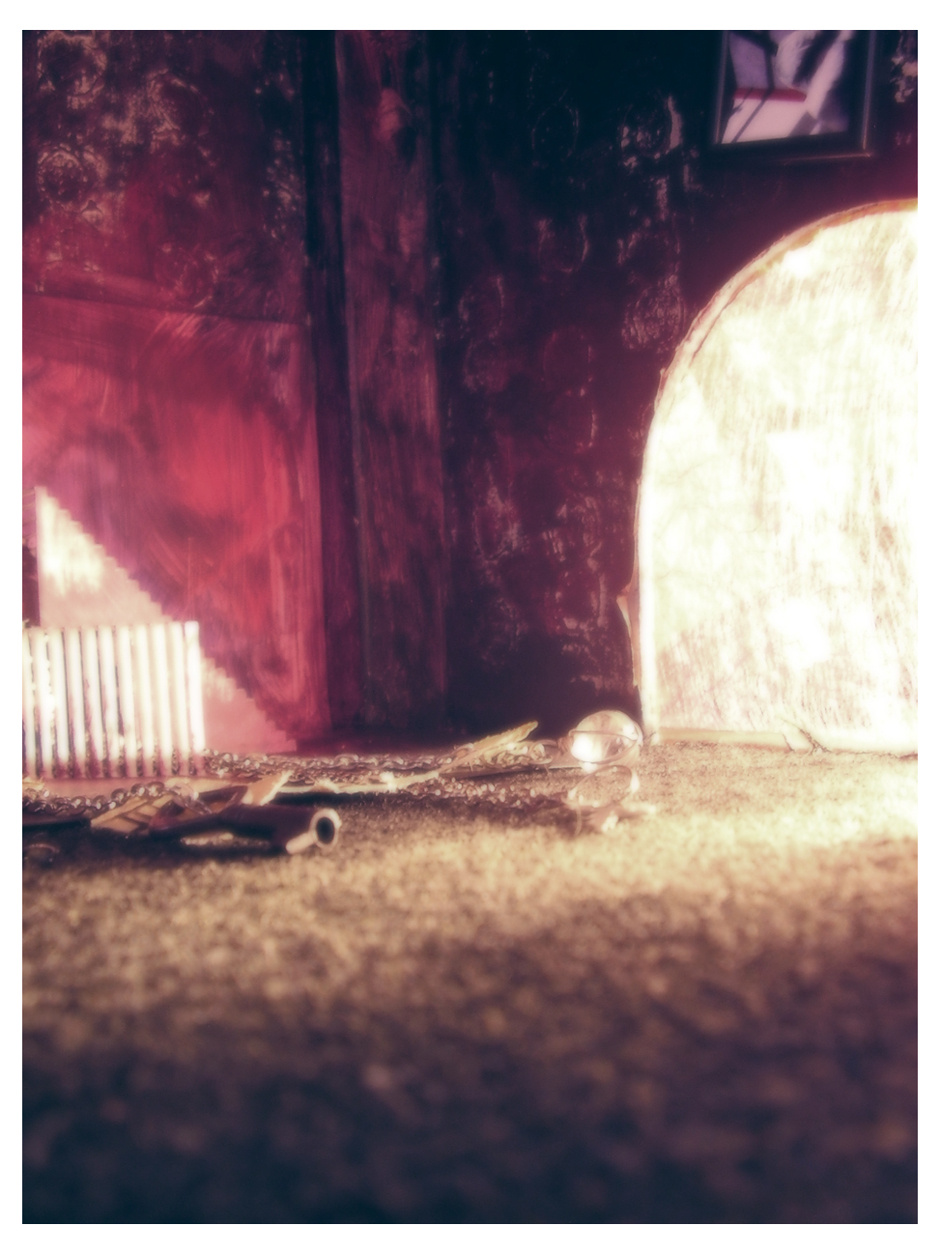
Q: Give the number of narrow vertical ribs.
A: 11